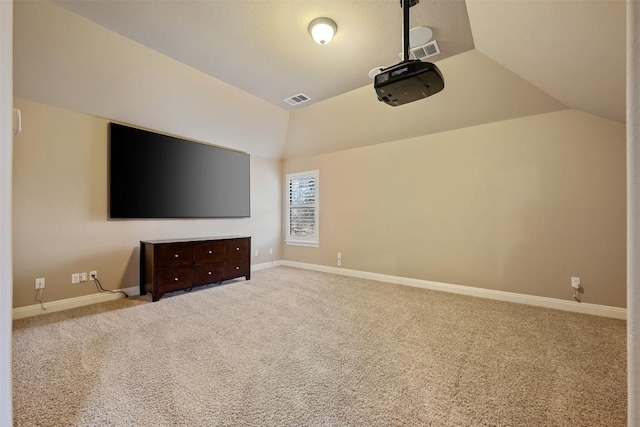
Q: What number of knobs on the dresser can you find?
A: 6